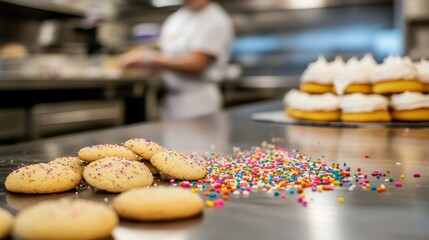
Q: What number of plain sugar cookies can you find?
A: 3